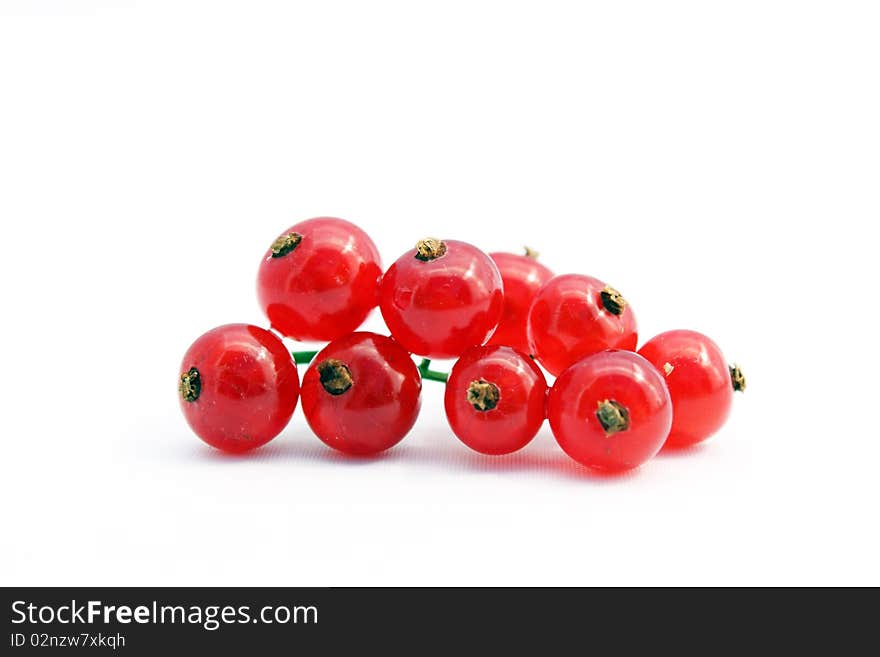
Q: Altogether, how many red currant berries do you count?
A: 9